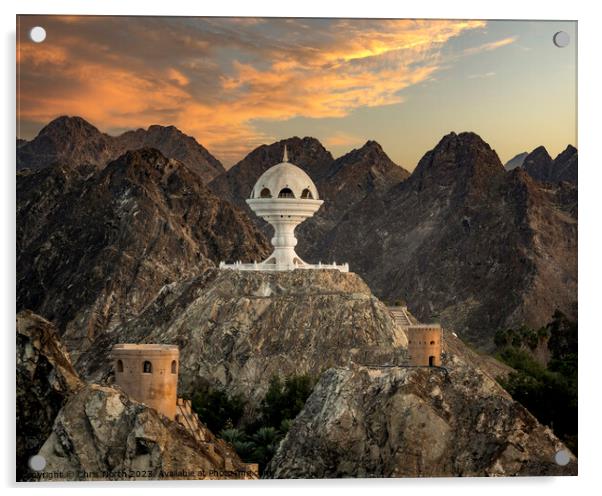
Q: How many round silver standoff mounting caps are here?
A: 4